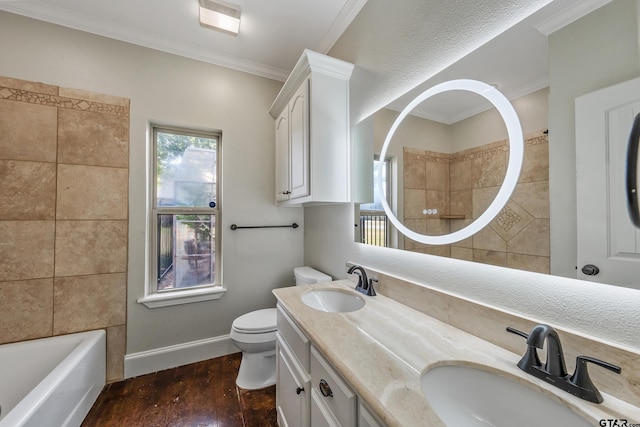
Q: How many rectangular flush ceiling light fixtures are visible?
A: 1